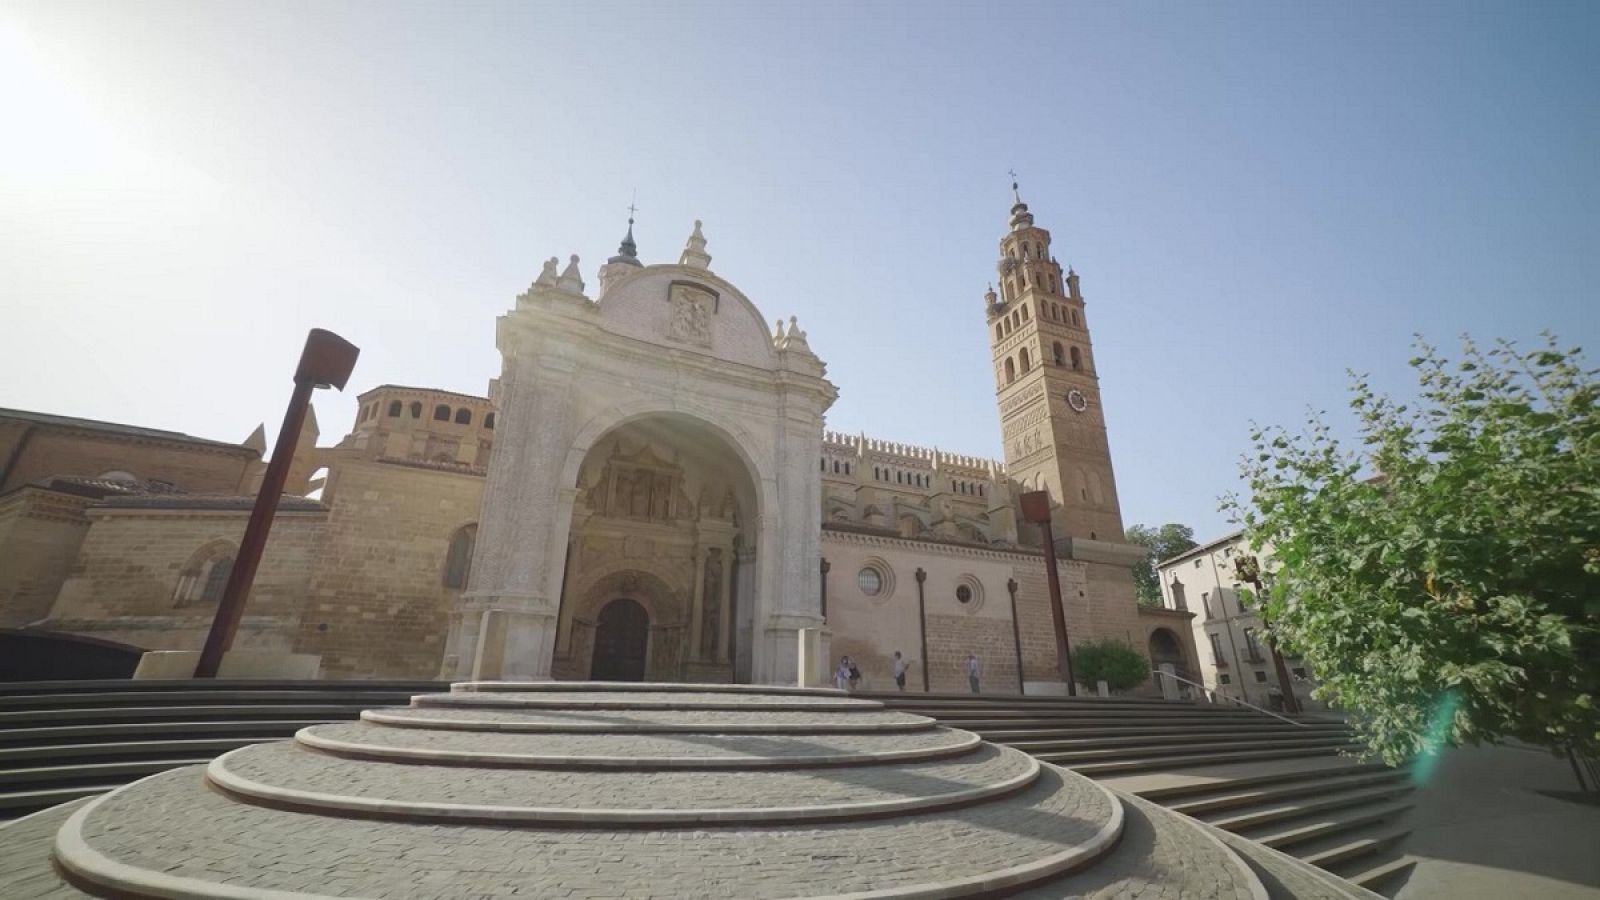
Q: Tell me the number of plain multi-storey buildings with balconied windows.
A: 1